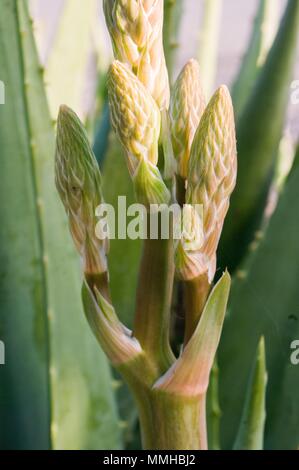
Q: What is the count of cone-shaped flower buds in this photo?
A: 5